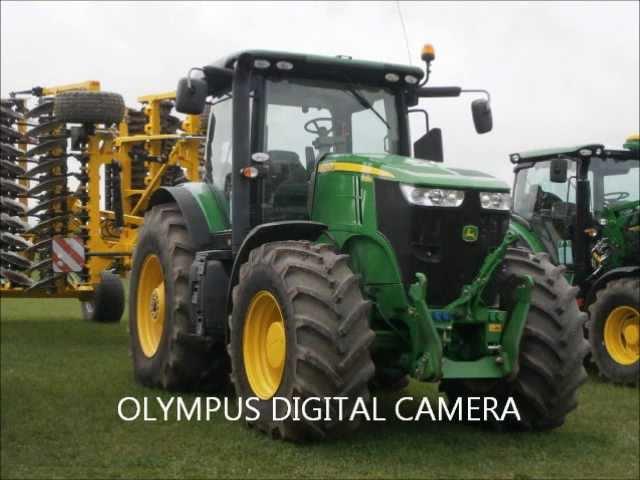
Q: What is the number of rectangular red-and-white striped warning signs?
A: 1